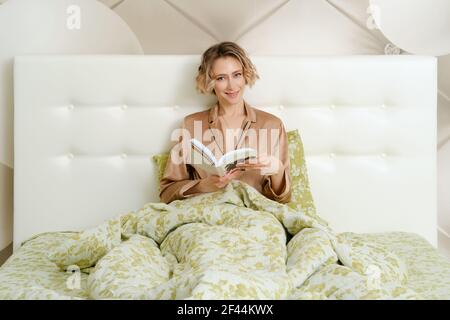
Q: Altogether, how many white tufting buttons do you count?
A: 10